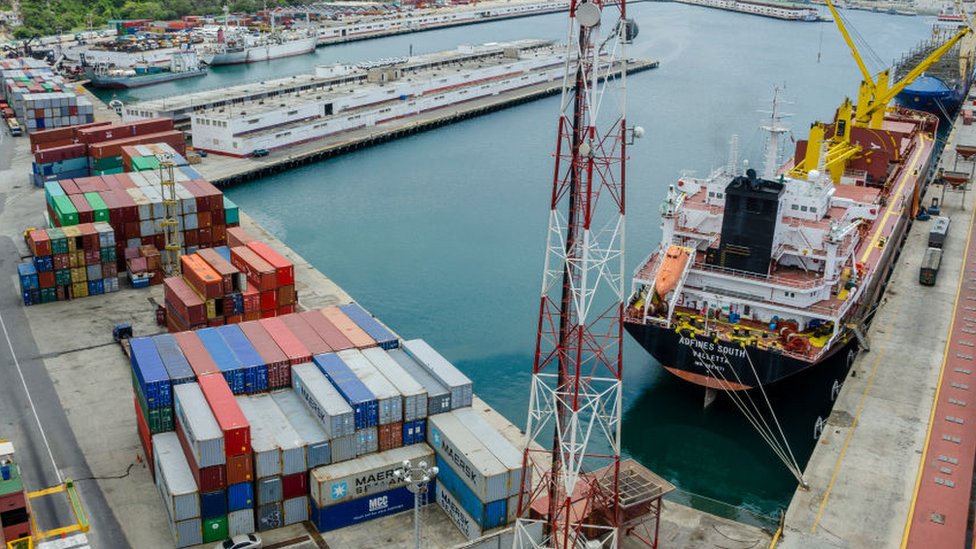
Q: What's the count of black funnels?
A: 1